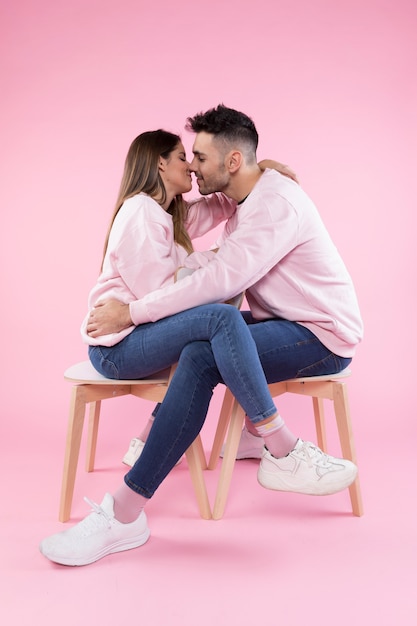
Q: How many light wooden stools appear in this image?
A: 2